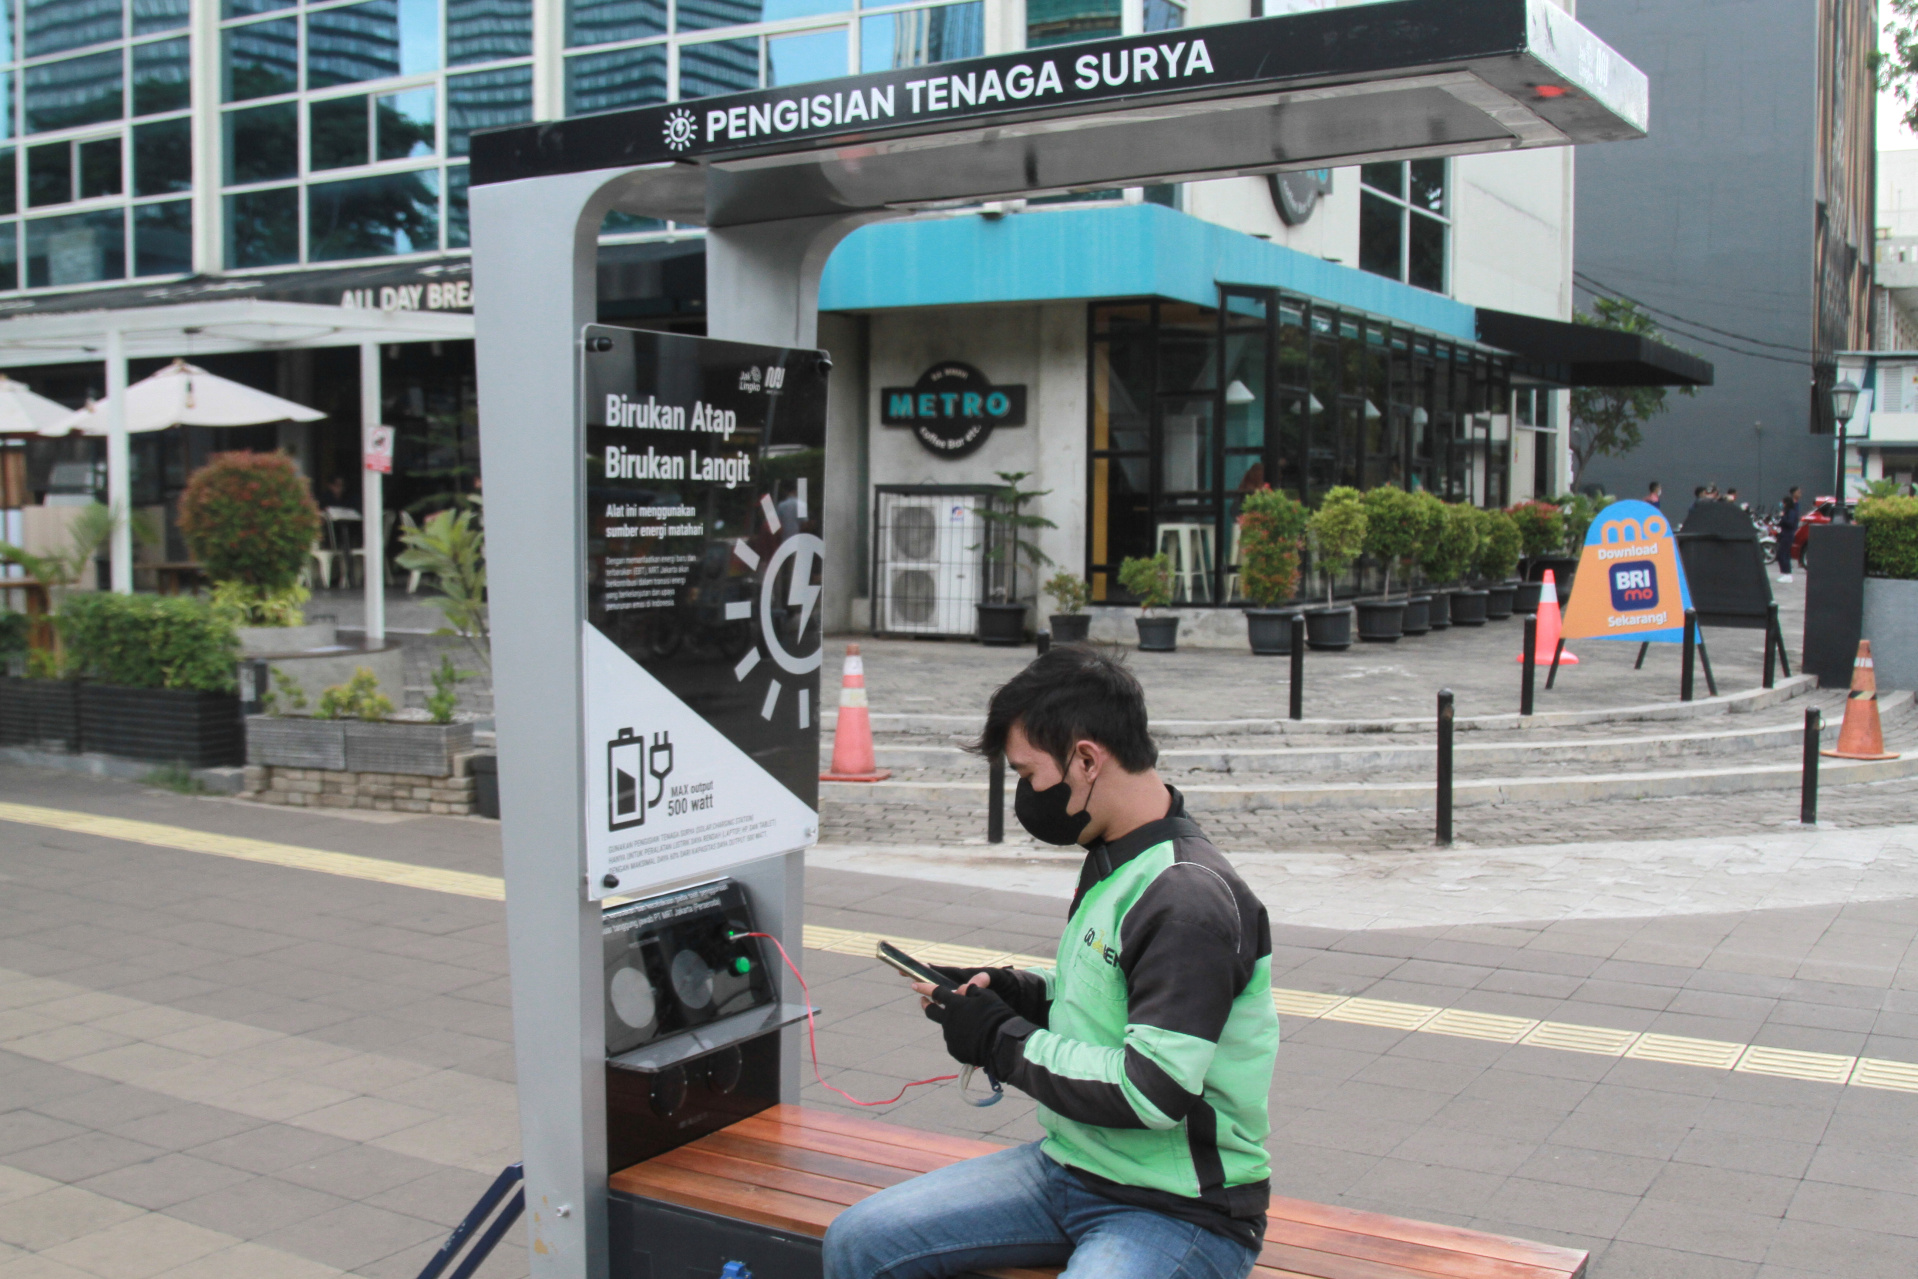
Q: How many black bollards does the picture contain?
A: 8